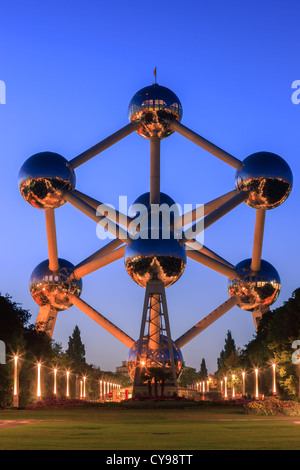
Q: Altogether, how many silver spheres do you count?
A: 8